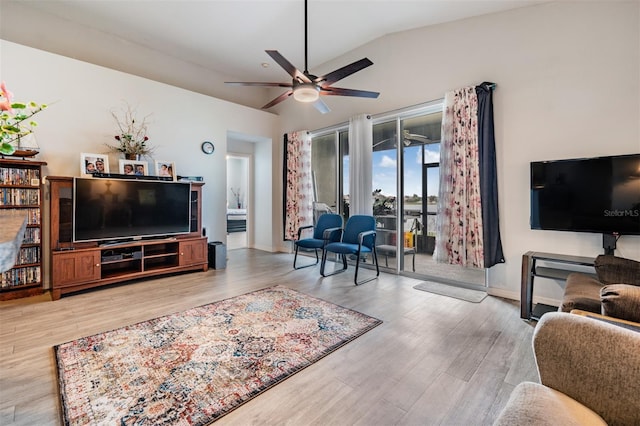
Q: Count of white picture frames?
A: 3